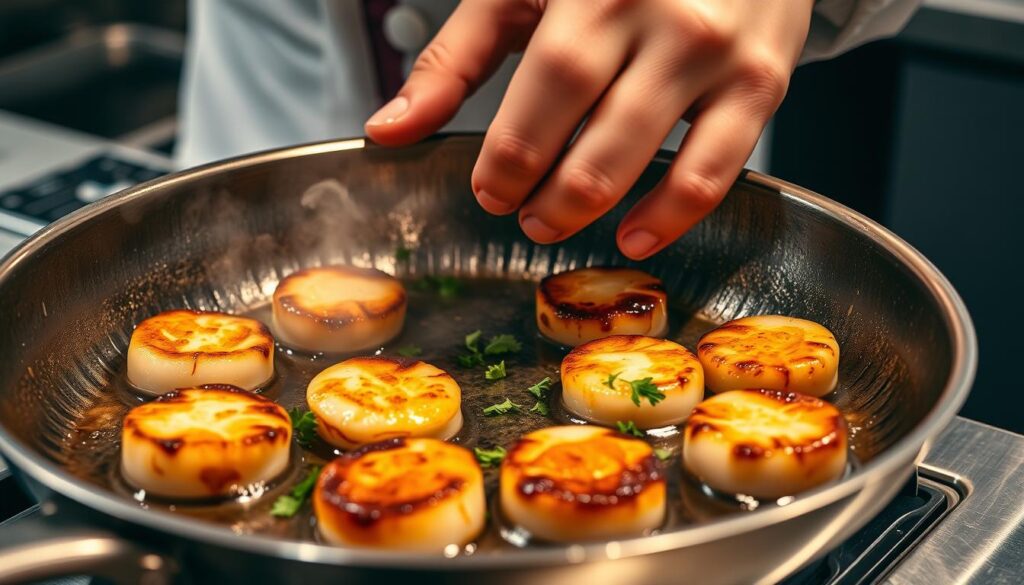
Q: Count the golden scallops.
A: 10